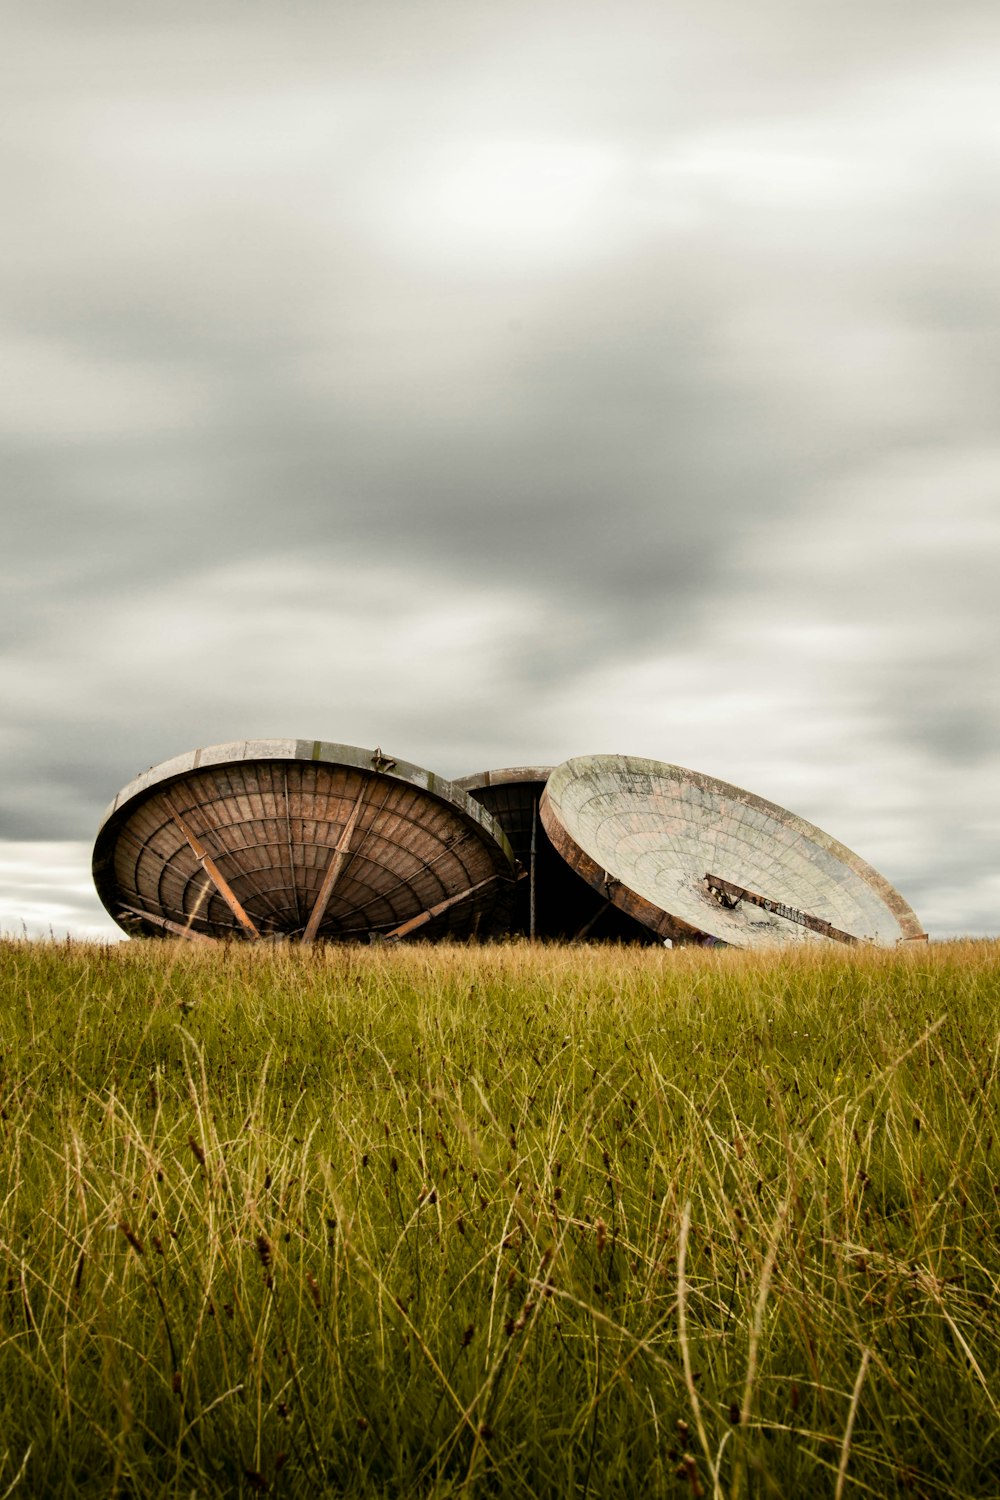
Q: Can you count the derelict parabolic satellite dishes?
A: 3